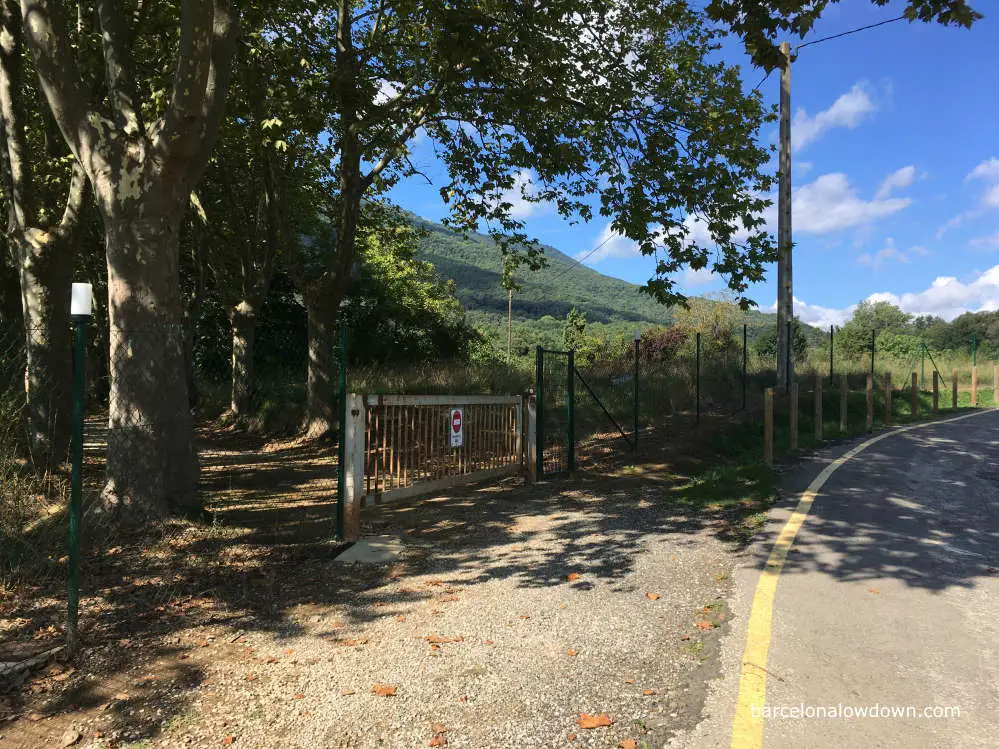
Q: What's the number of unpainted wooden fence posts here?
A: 11